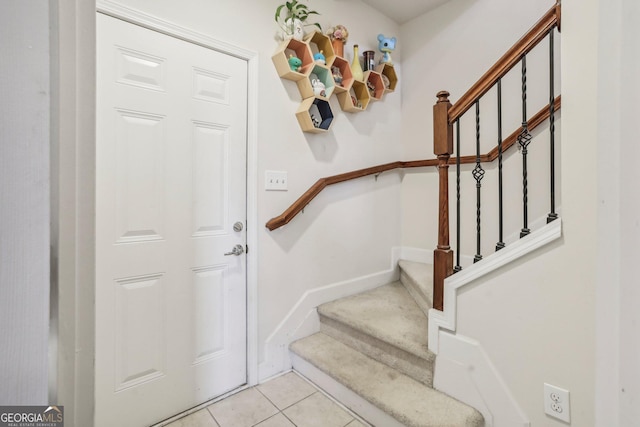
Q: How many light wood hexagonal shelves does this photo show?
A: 8